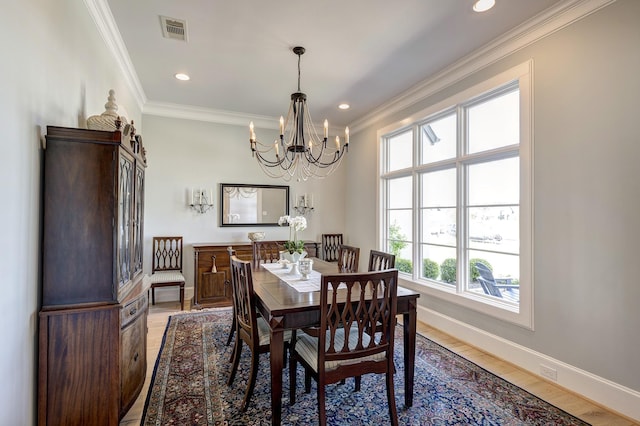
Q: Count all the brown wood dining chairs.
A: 8